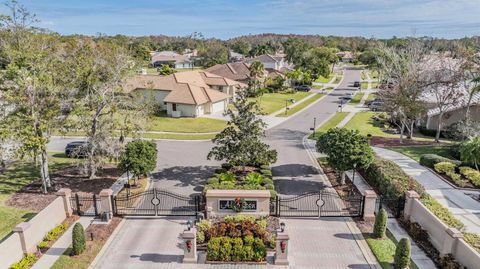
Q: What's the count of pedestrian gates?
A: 2